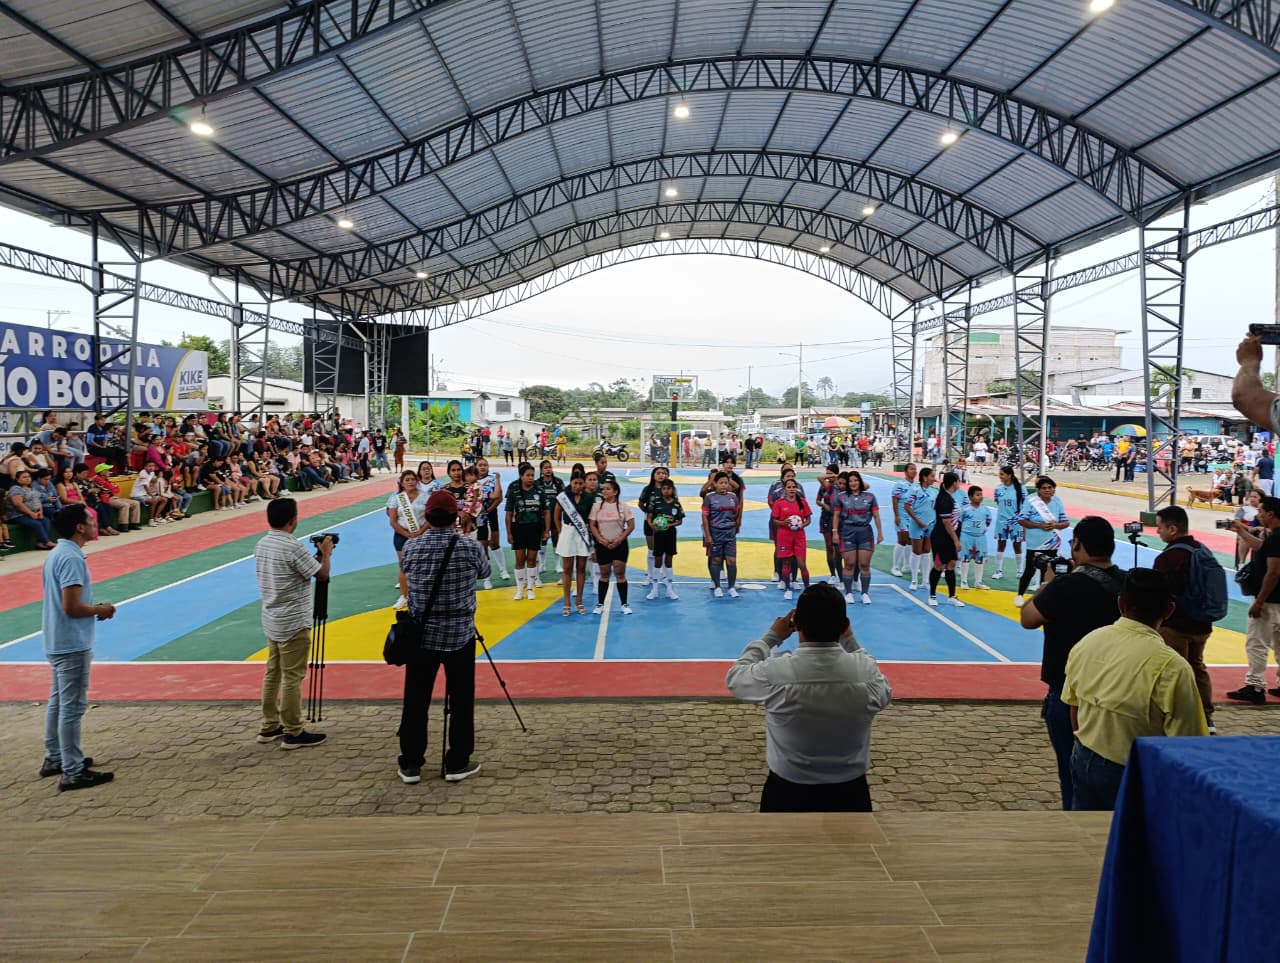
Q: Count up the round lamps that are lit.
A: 11